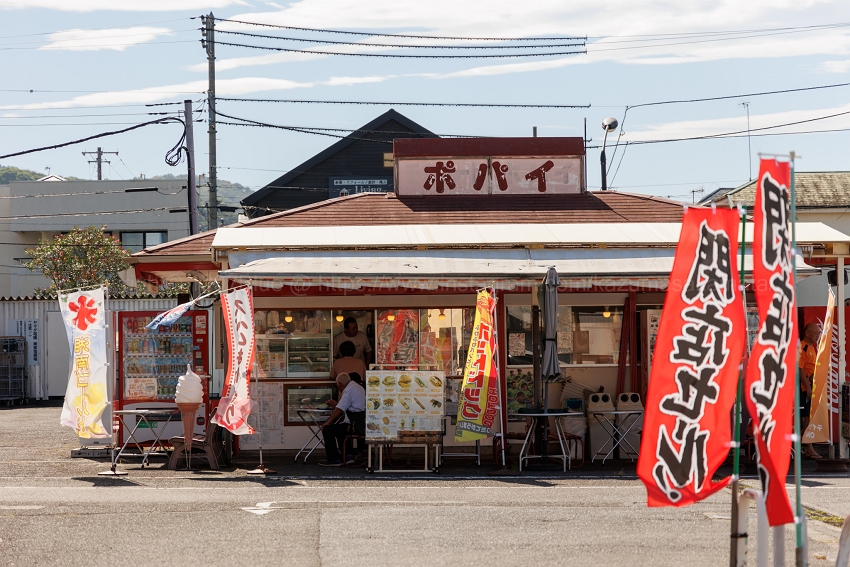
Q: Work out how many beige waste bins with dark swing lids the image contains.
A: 2